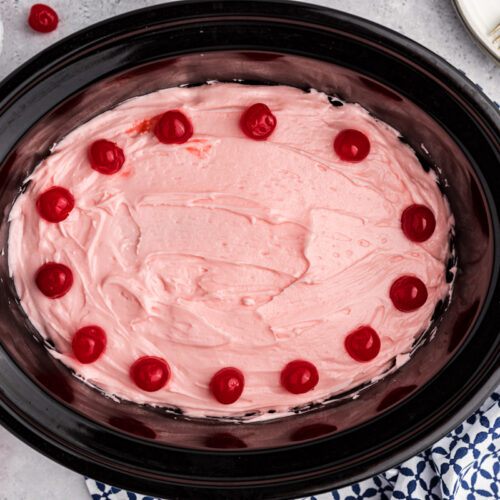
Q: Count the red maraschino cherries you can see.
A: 14